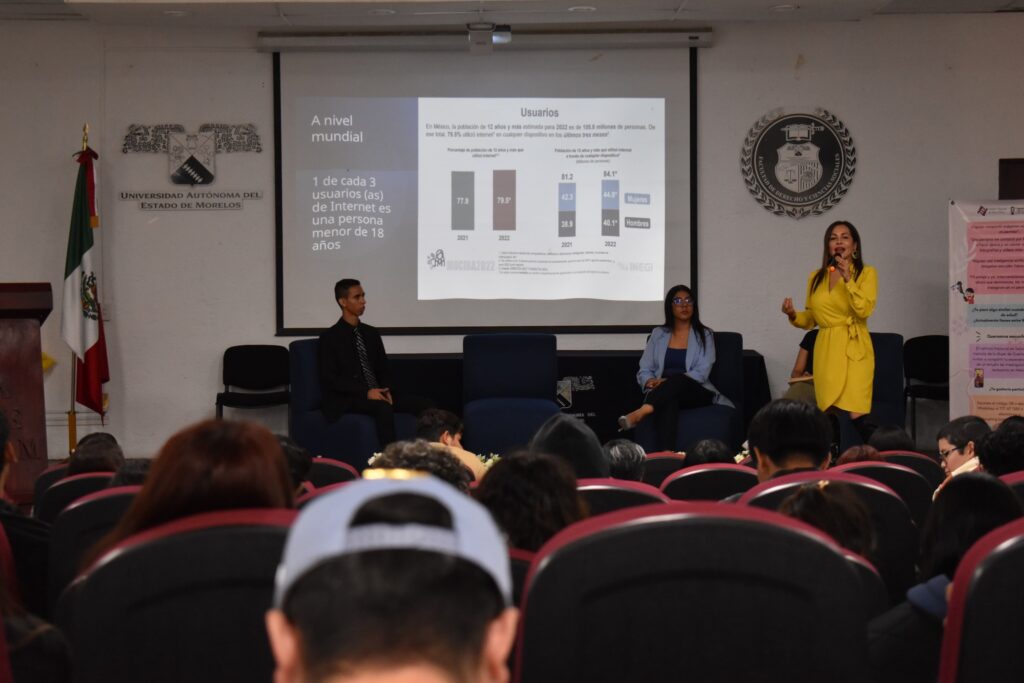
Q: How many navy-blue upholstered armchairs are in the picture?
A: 4